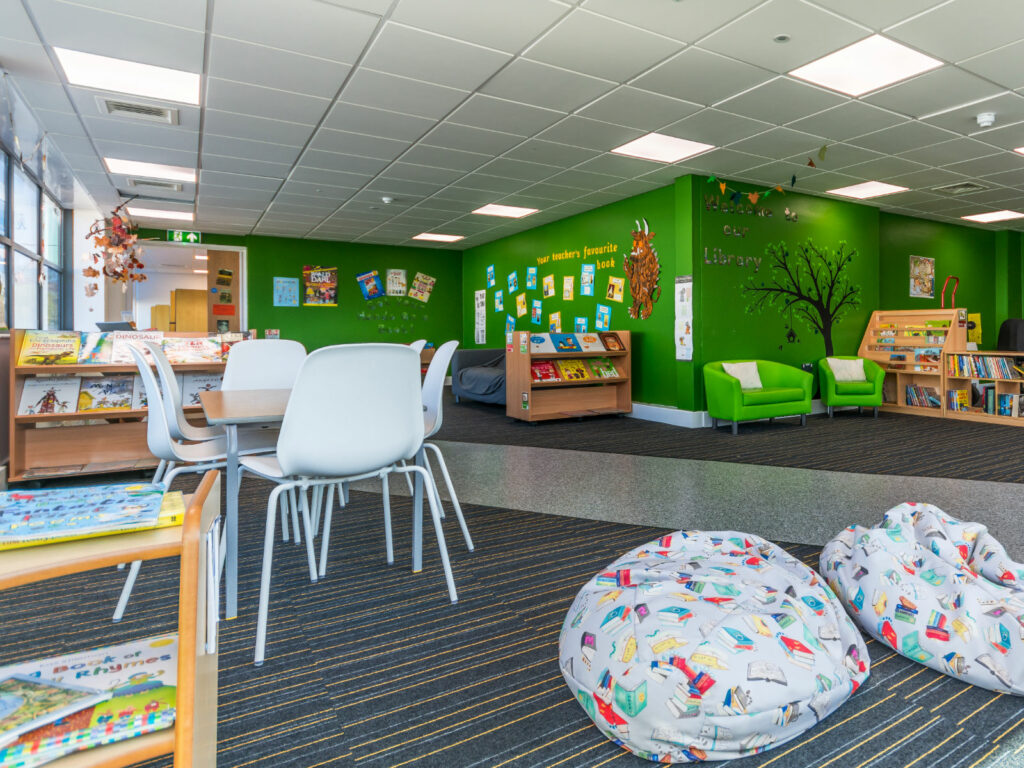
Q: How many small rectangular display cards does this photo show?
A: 14